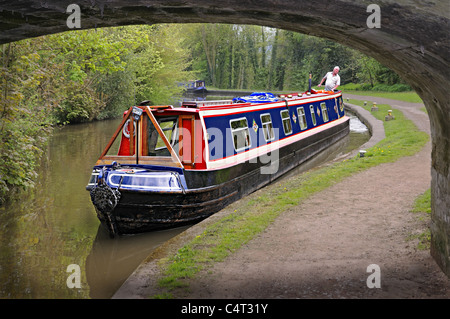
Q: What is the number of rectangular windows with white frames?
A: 6